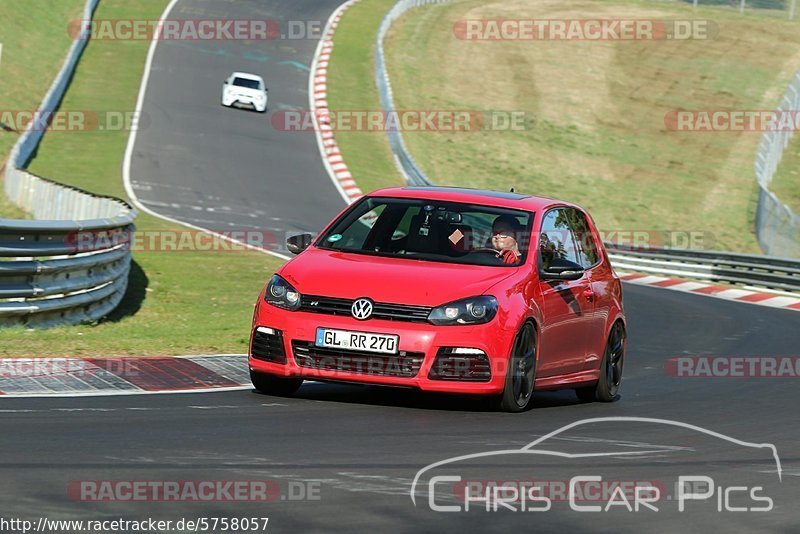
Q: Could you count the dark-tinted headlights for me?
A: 2